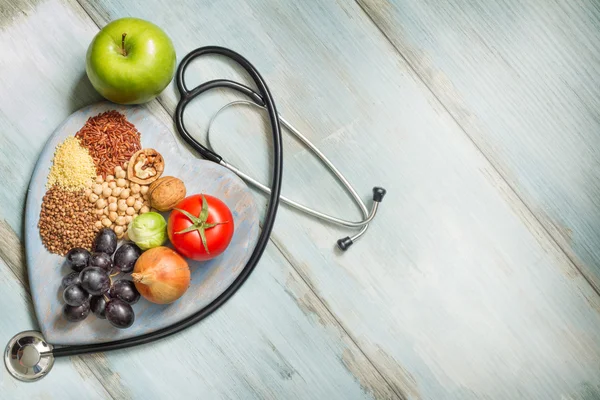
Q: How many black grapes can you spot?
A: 11